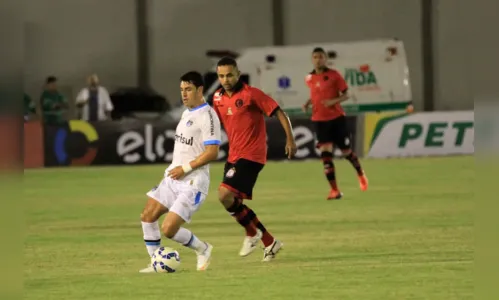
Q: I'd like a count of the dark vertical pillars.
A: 3